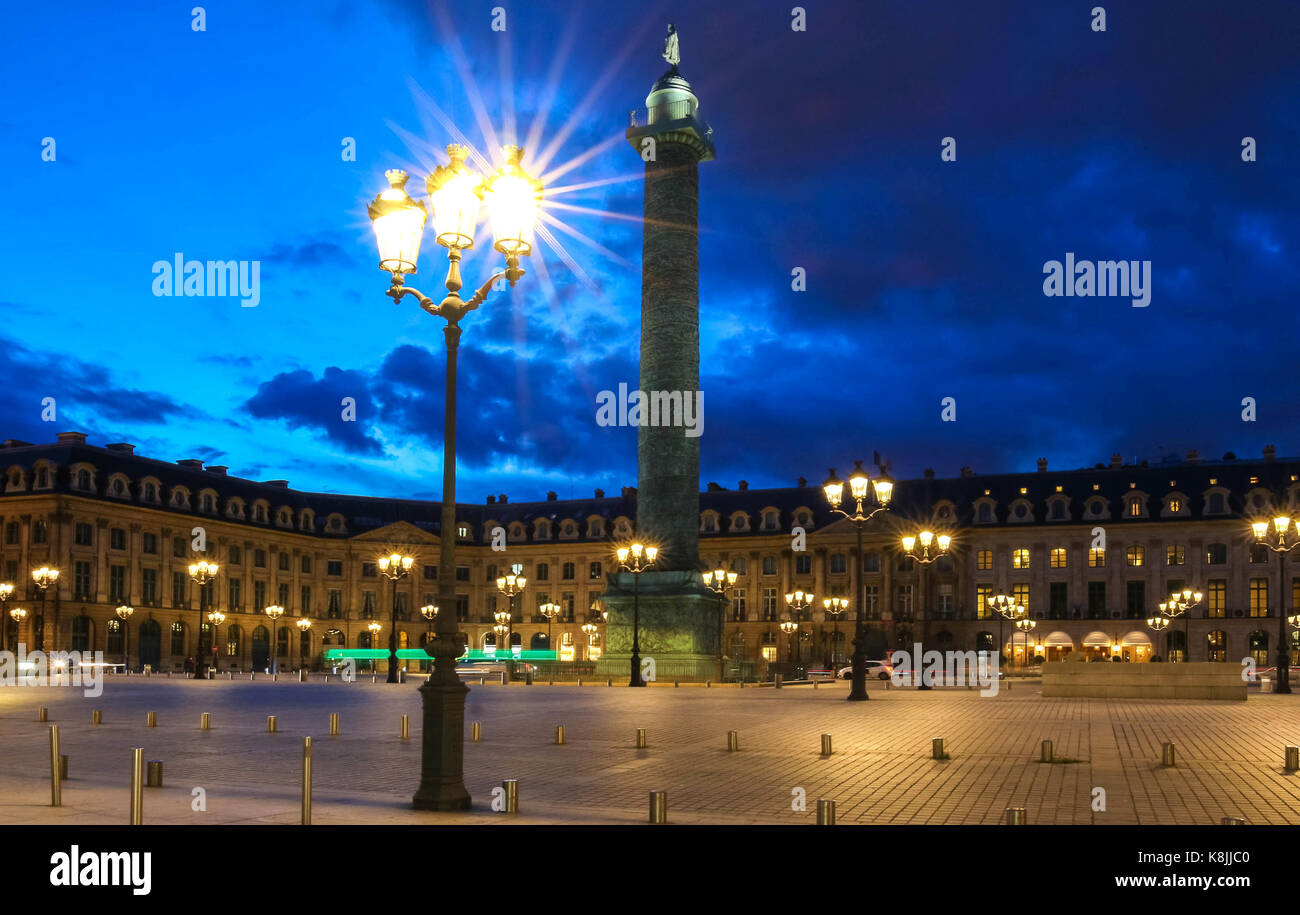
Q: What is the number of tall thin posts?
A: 3